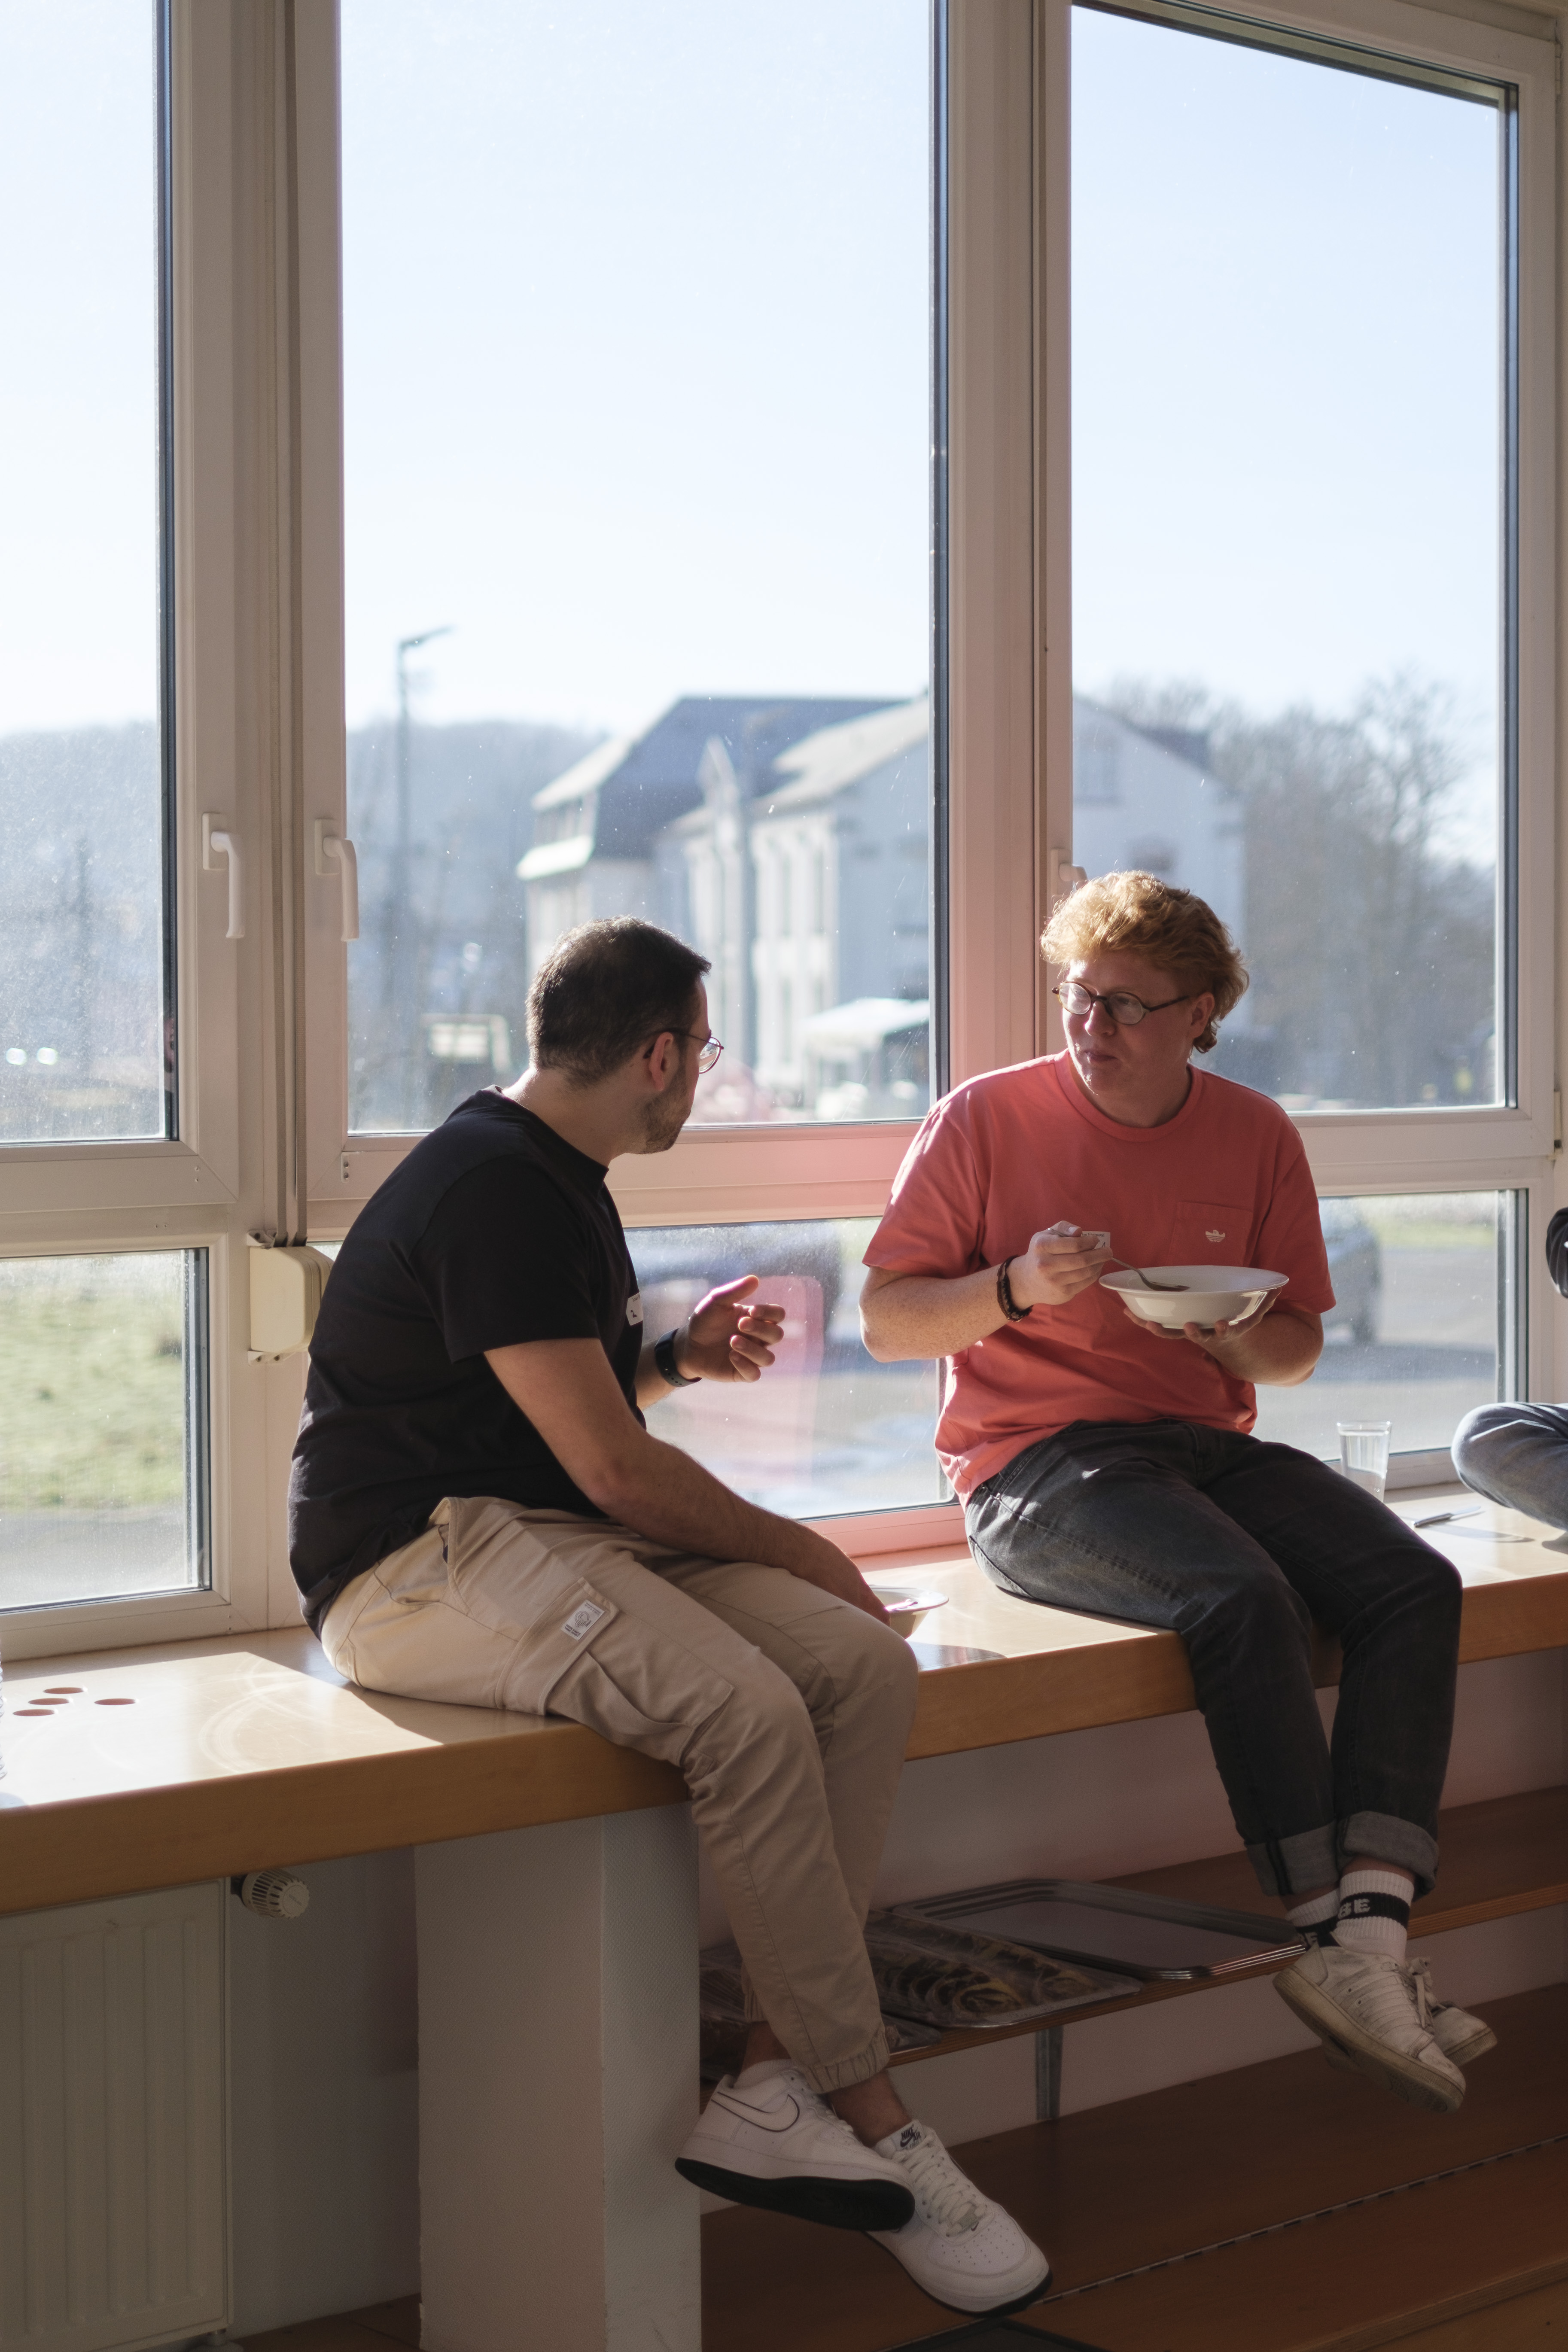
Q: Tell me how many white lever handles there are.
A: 3